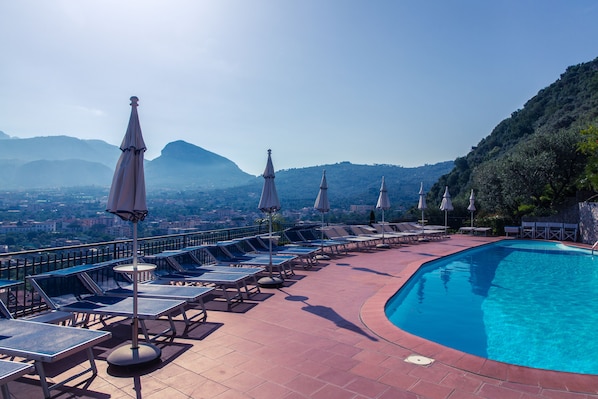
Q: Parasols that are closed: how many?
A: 7